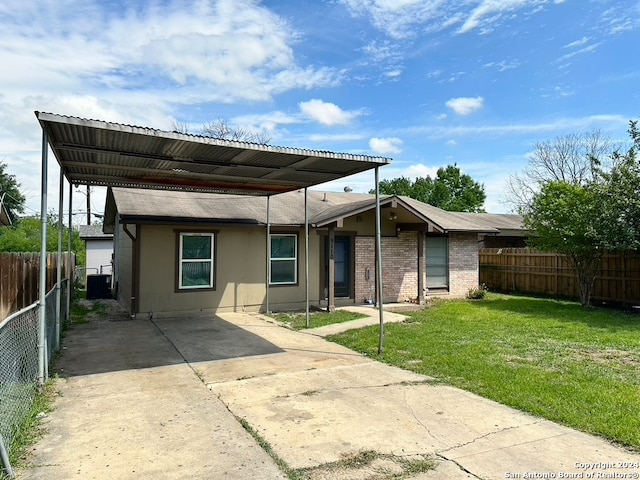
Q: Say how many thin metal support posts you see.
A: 6